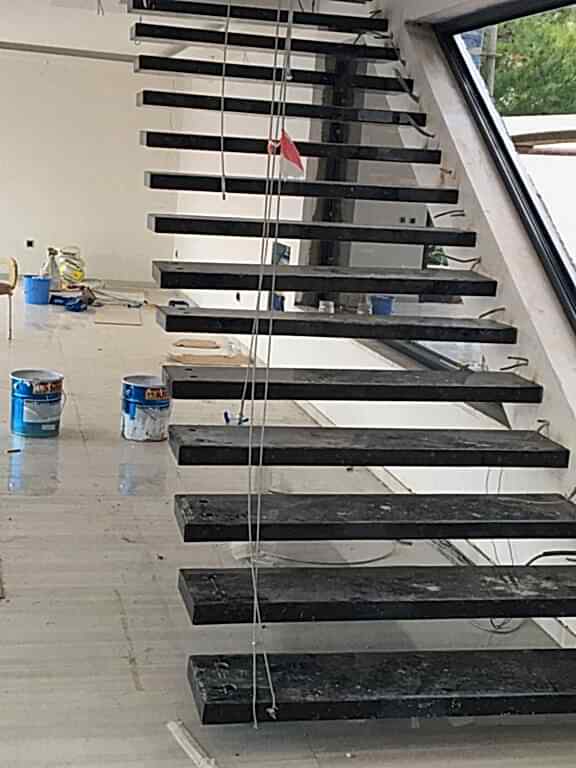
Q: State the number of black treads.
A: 14